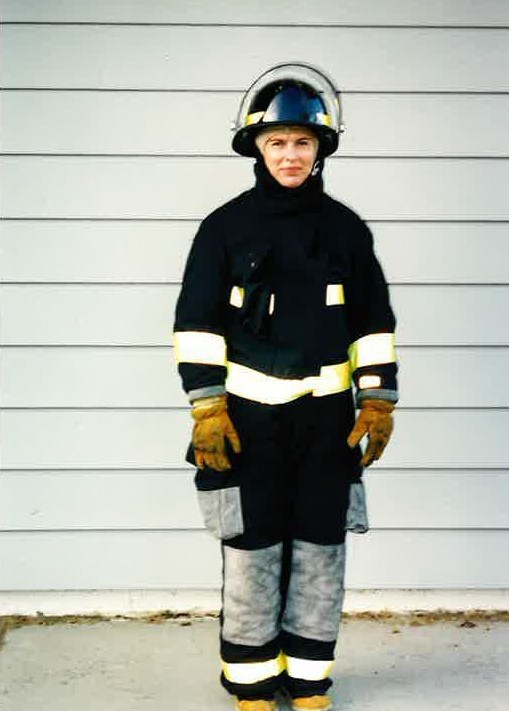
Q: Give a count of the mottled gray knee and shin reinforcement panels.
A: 2